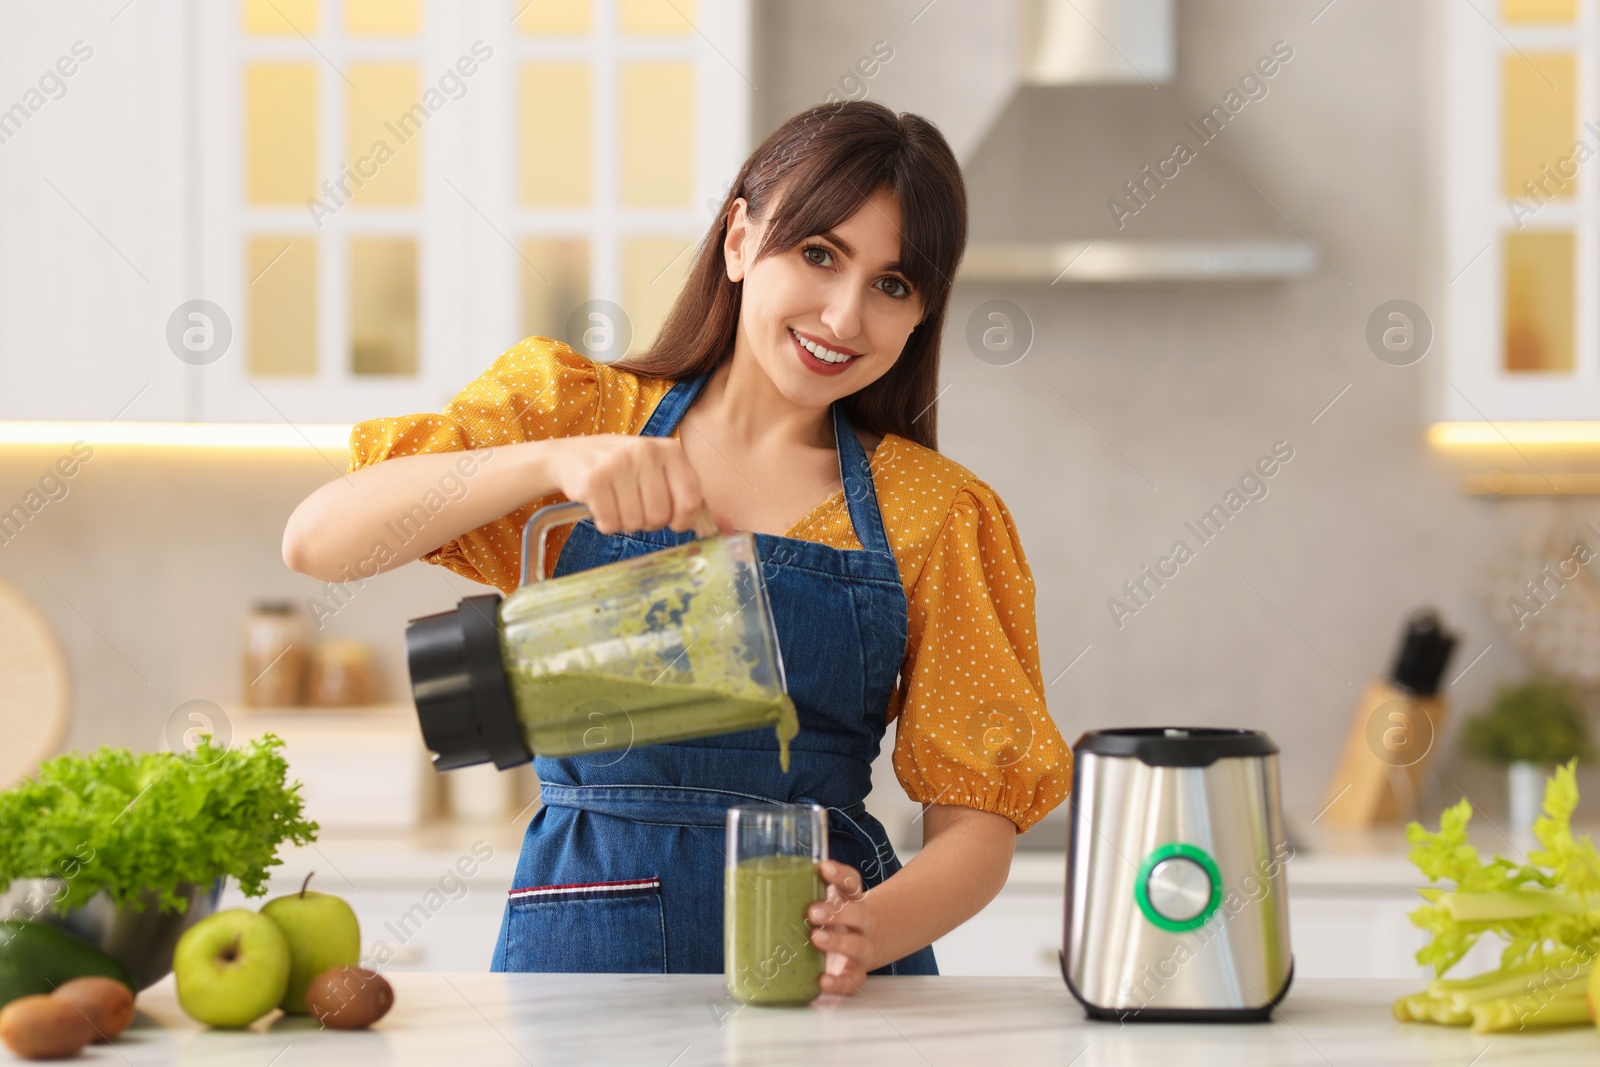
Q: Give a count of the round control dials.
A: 1